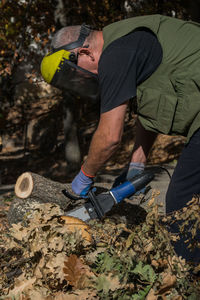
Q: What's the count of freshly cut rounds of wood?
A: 1